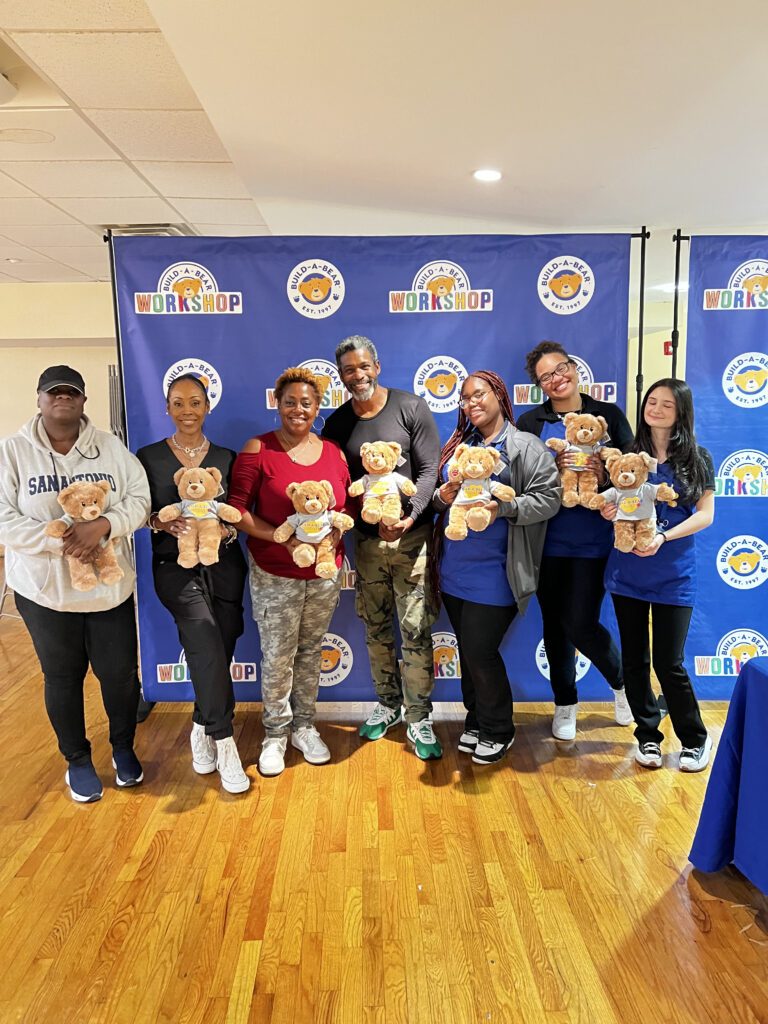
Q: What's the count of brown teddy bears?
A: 7